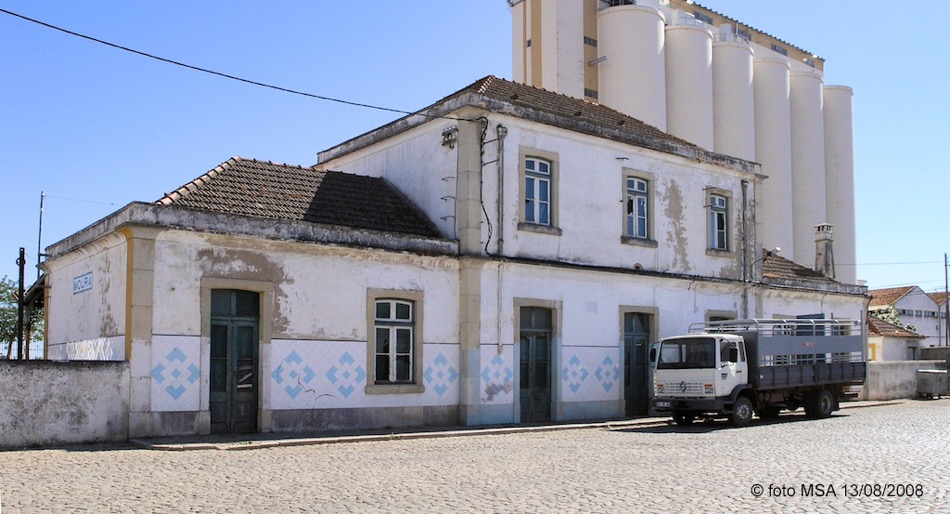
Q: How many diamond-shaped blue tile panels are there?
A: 7